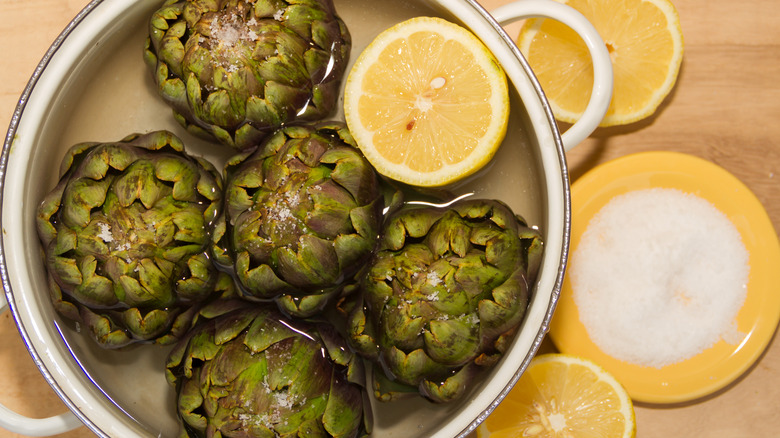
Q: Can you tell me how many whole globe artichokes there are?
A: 5